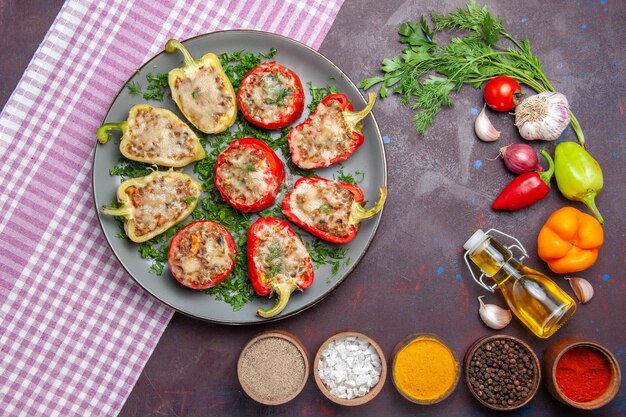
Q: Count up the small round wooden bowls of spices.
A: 5